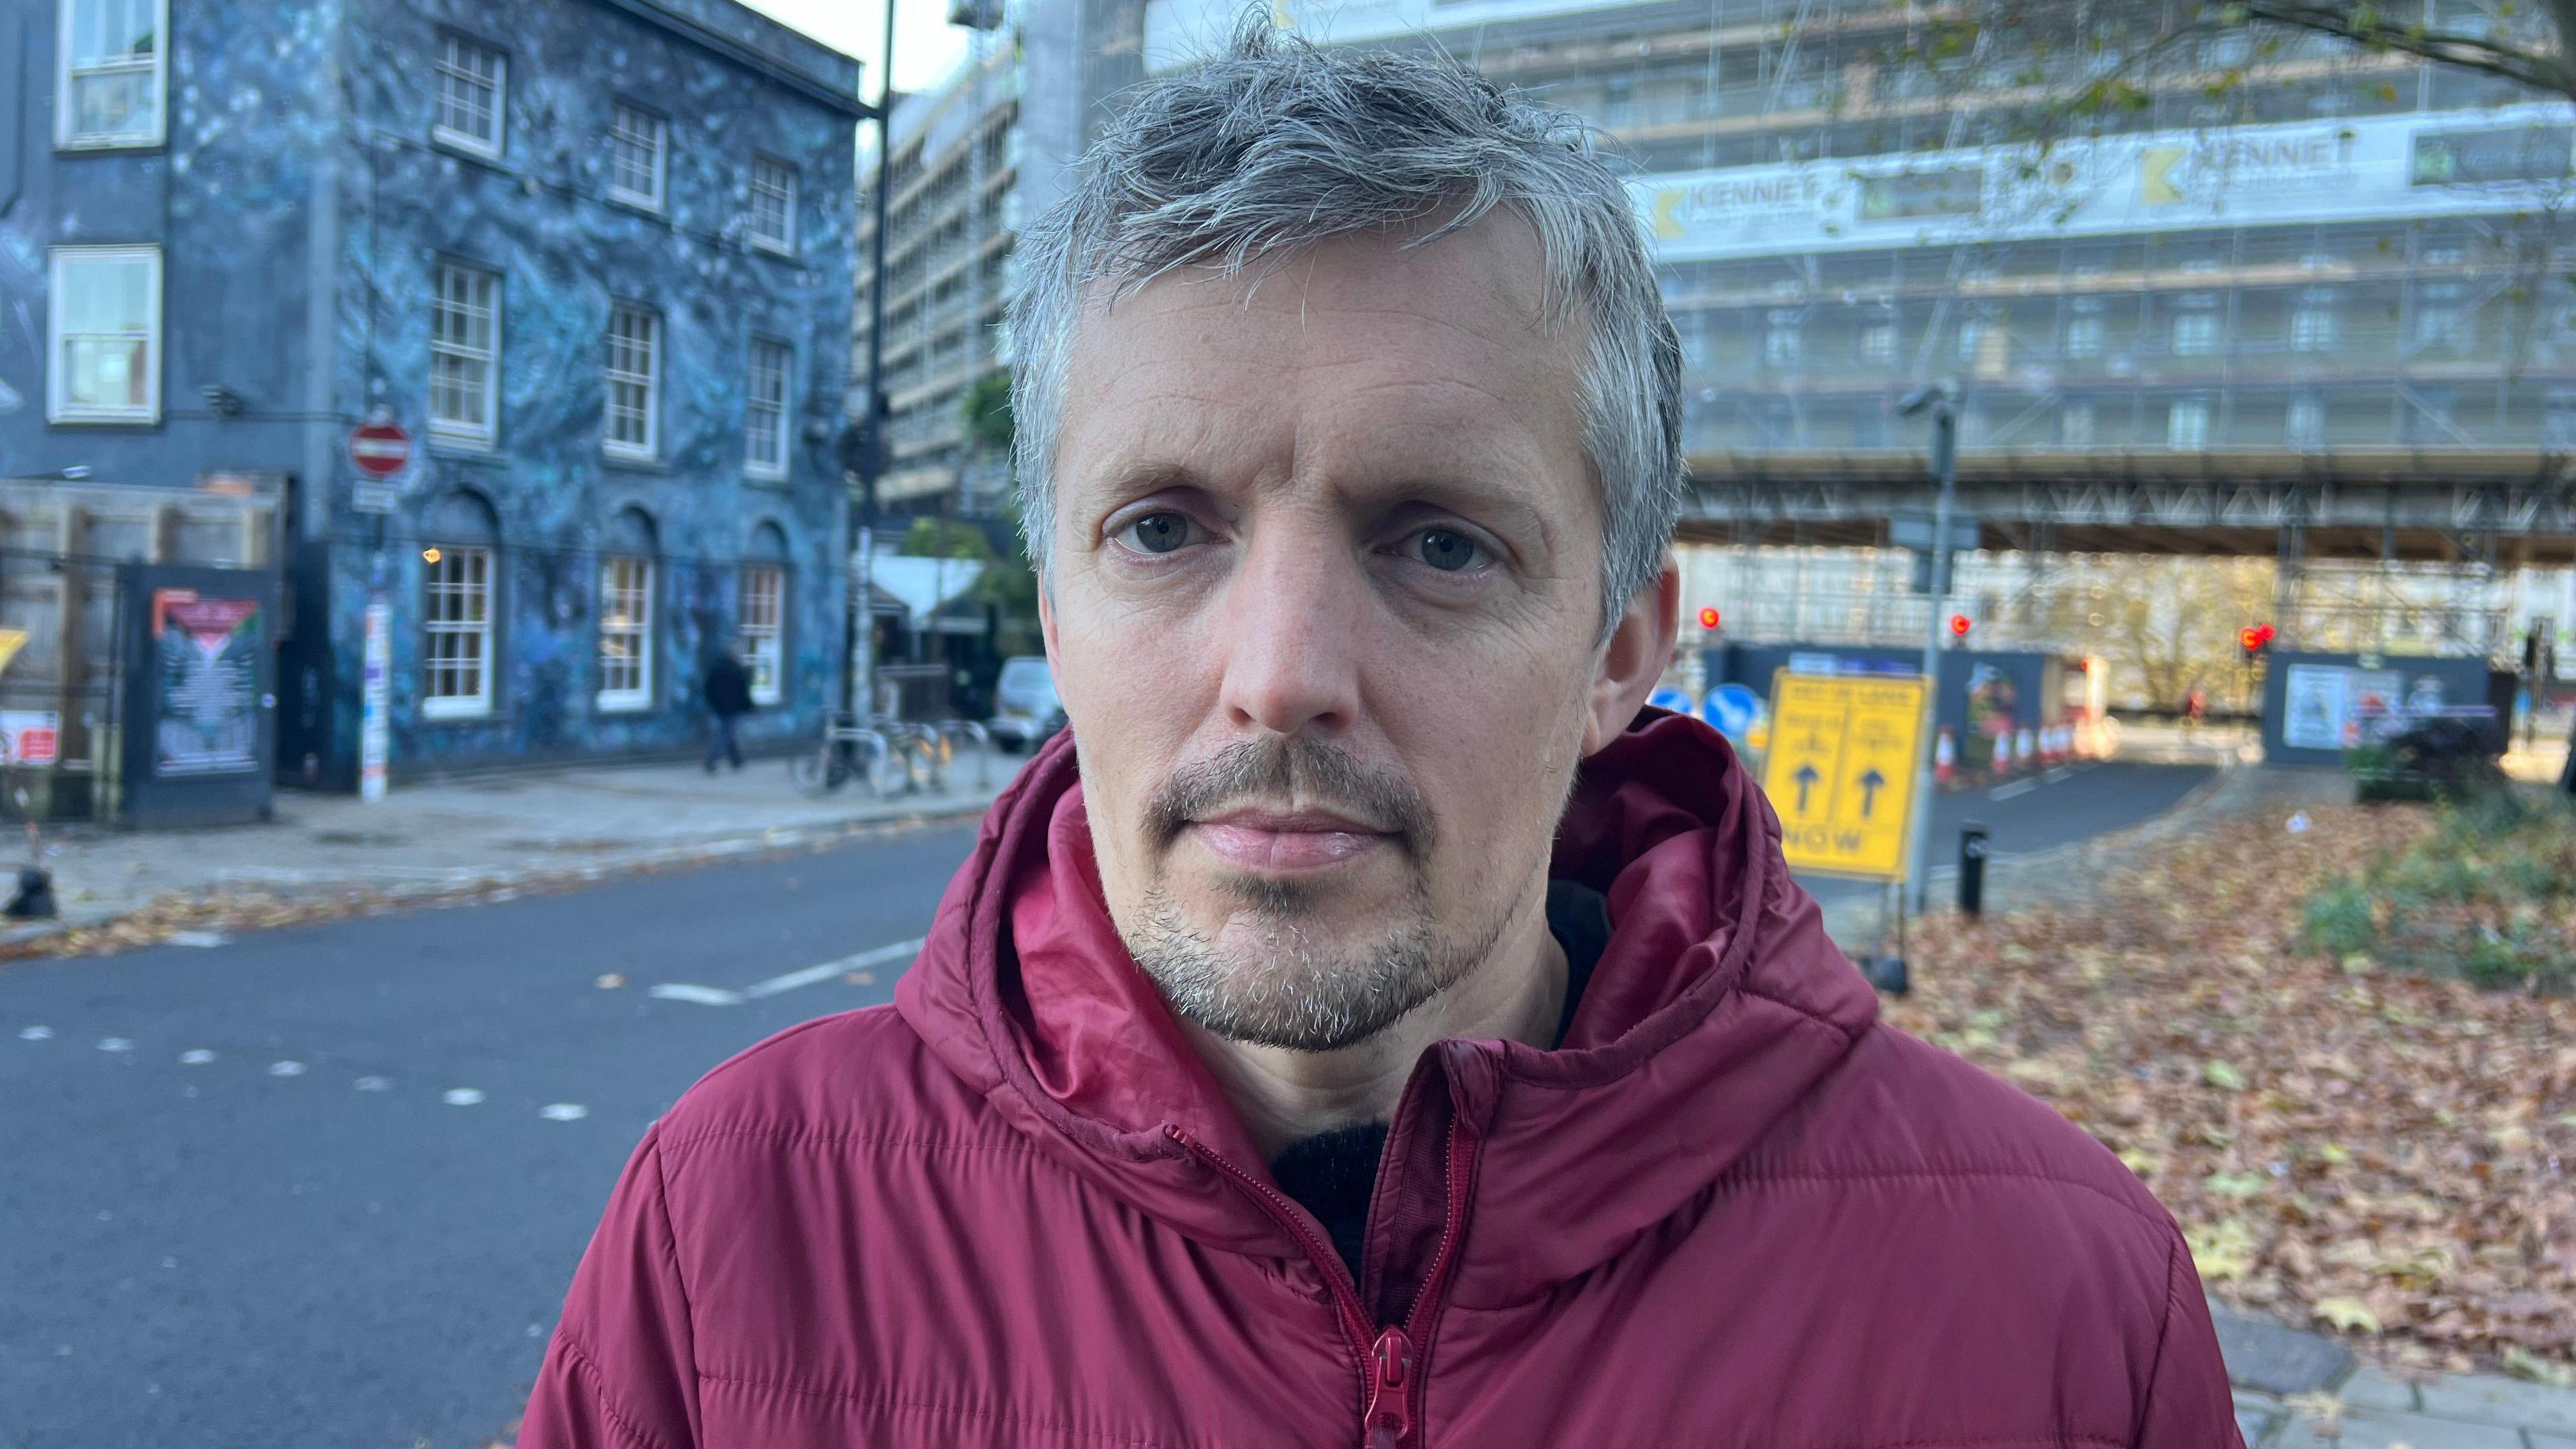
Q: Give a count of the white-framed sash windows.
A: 11